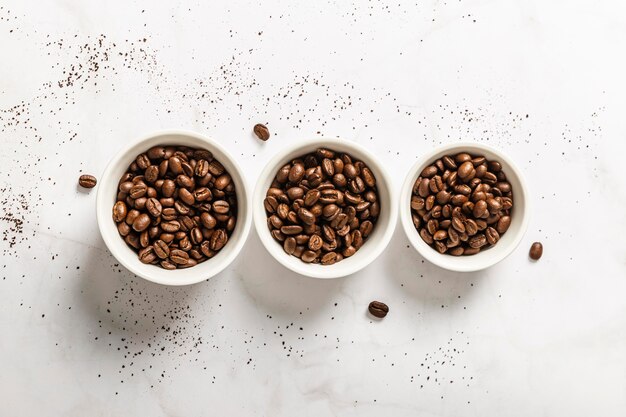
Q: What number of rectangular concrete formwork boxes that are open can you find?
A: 0